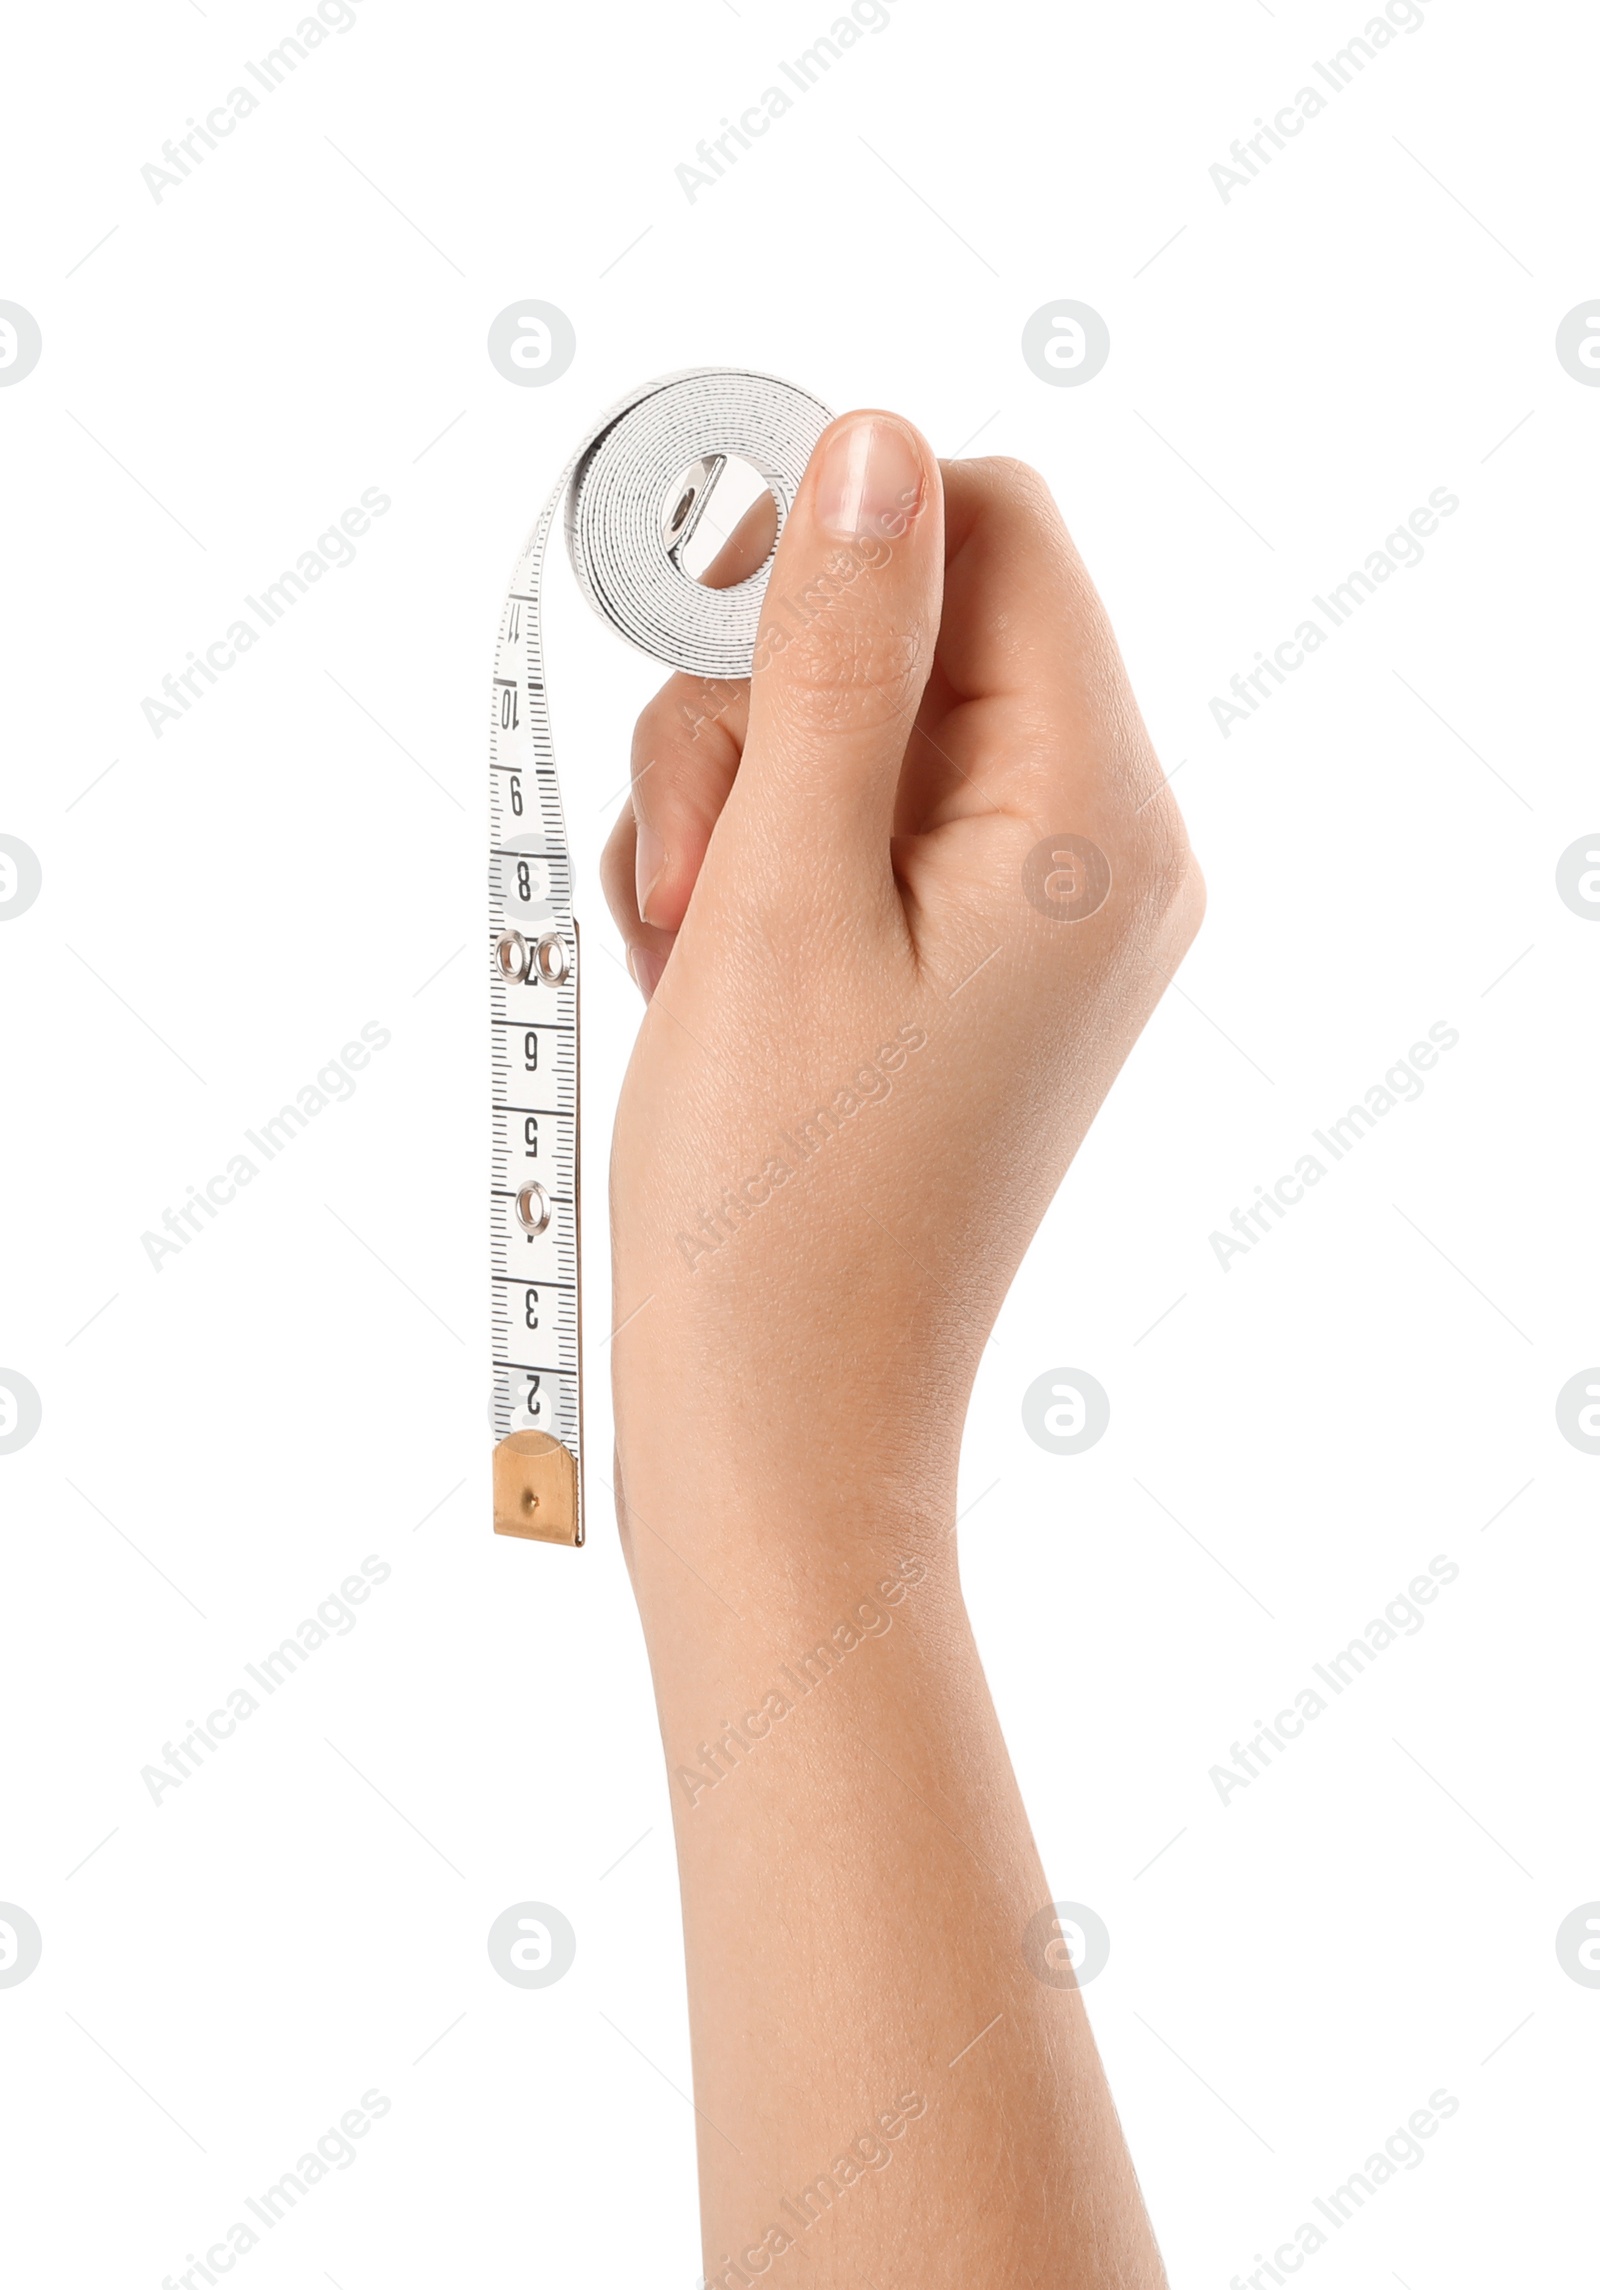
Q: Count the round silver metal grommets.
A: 3